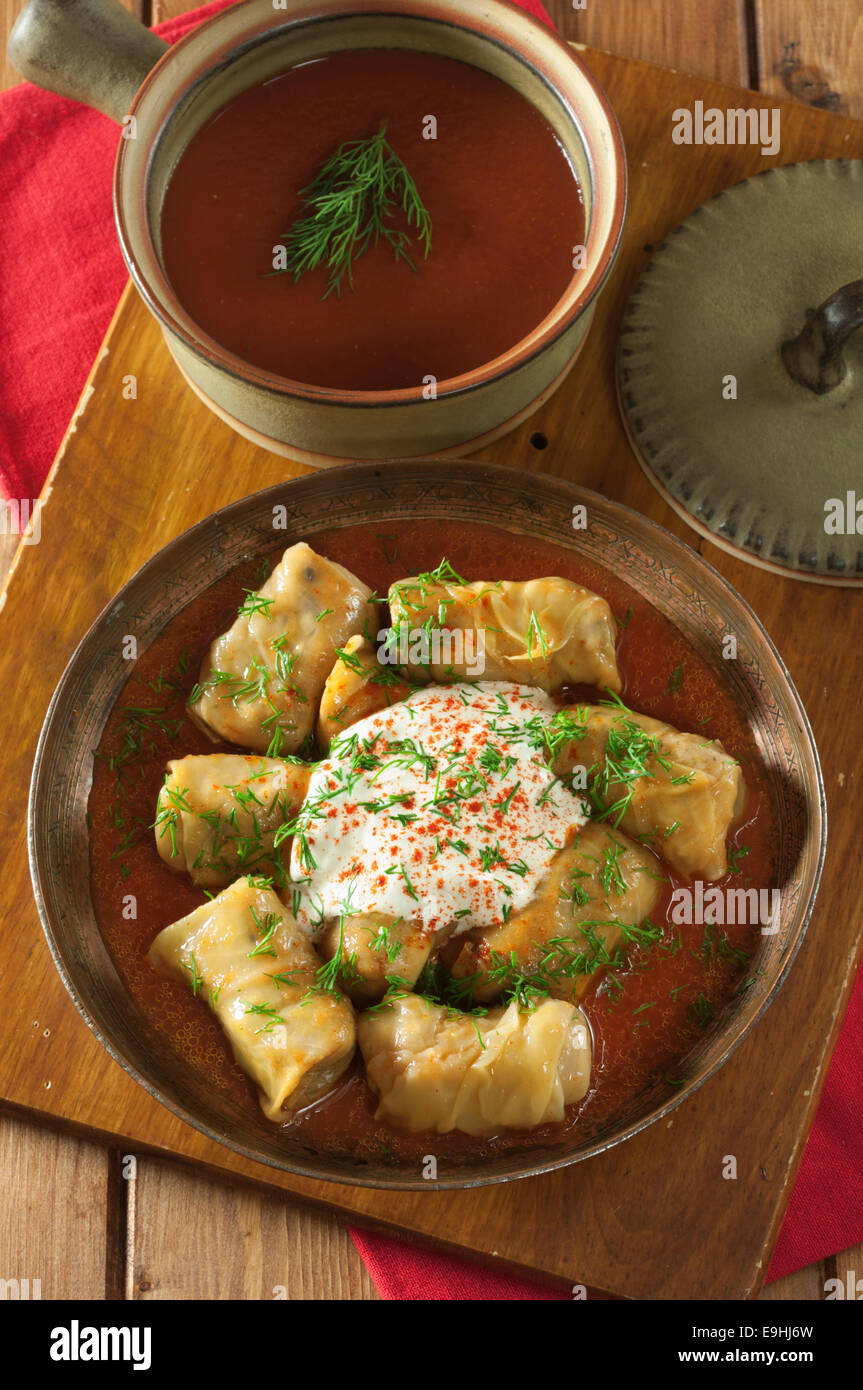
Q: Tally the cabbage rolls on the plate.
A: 9